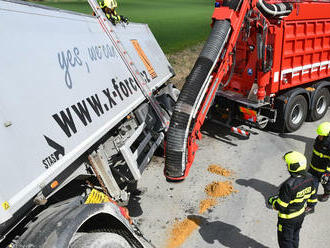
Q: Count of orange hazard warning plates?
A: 0